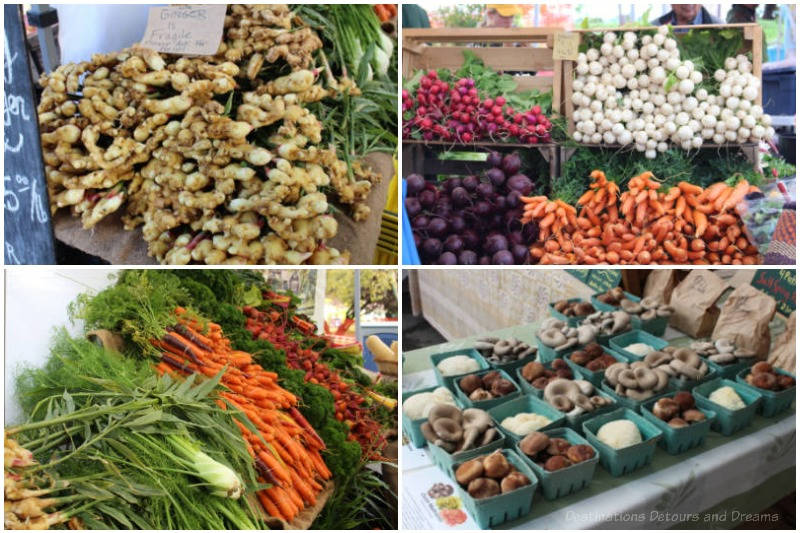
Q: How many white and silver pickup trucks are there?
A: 0